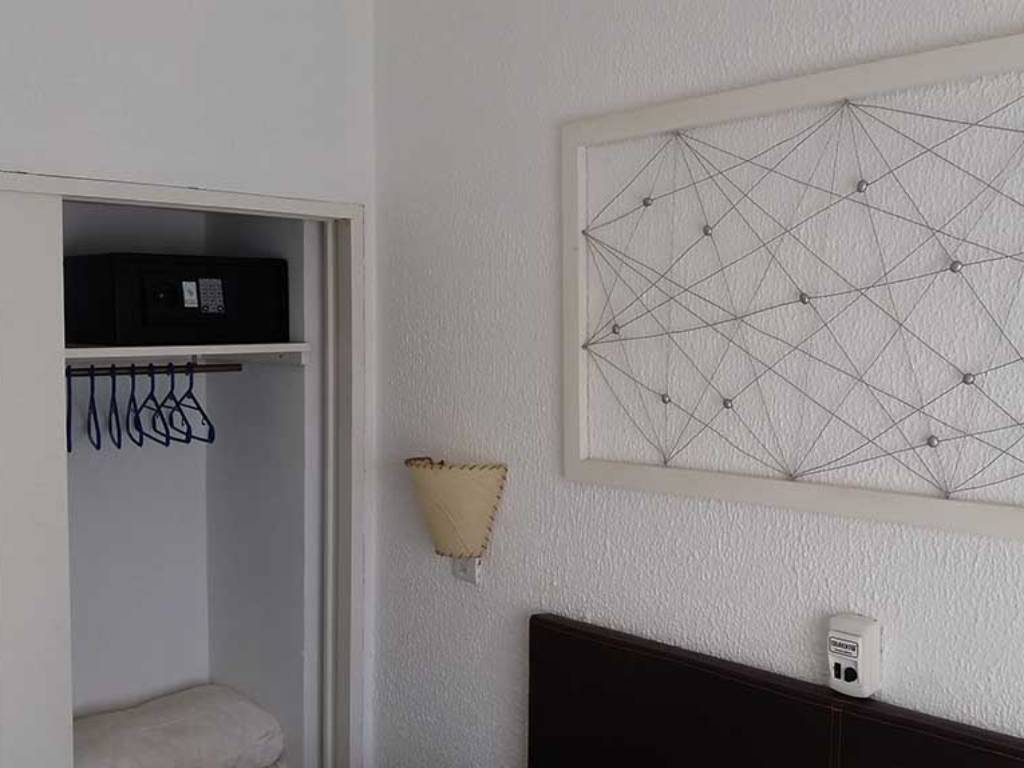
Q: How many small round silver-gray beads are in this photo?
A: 10